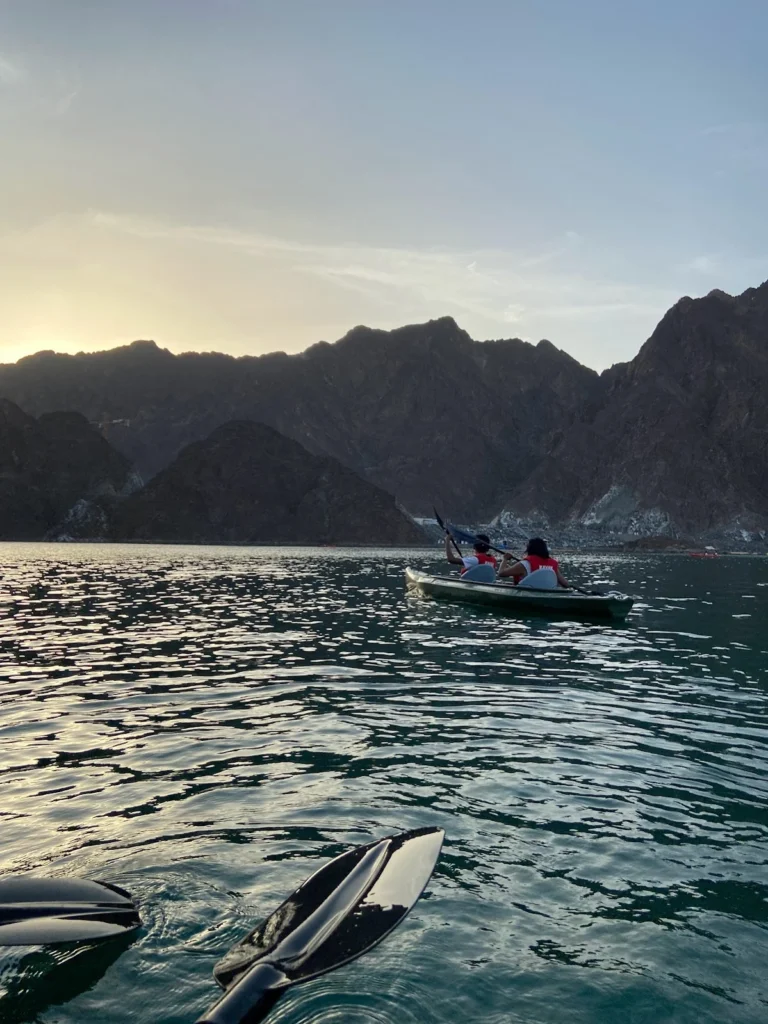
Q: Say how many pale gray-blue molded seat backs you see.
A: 2